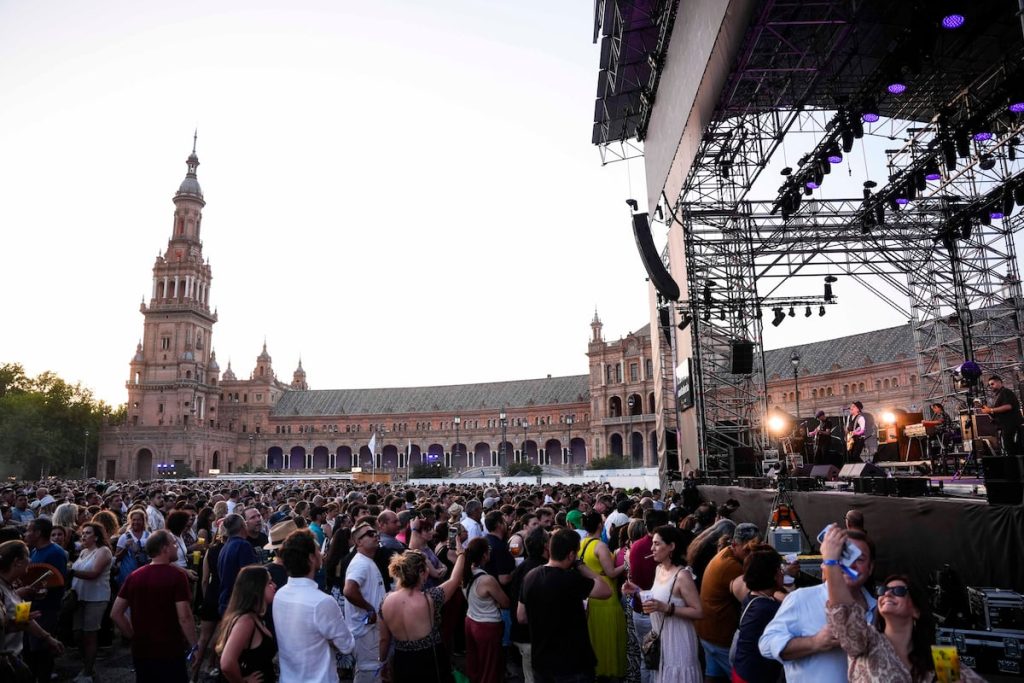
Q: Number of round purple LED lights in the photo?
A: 10